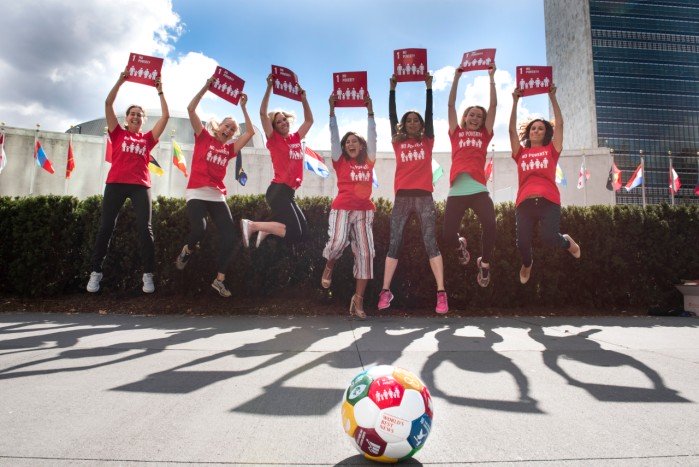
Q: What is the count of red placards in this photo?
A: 7